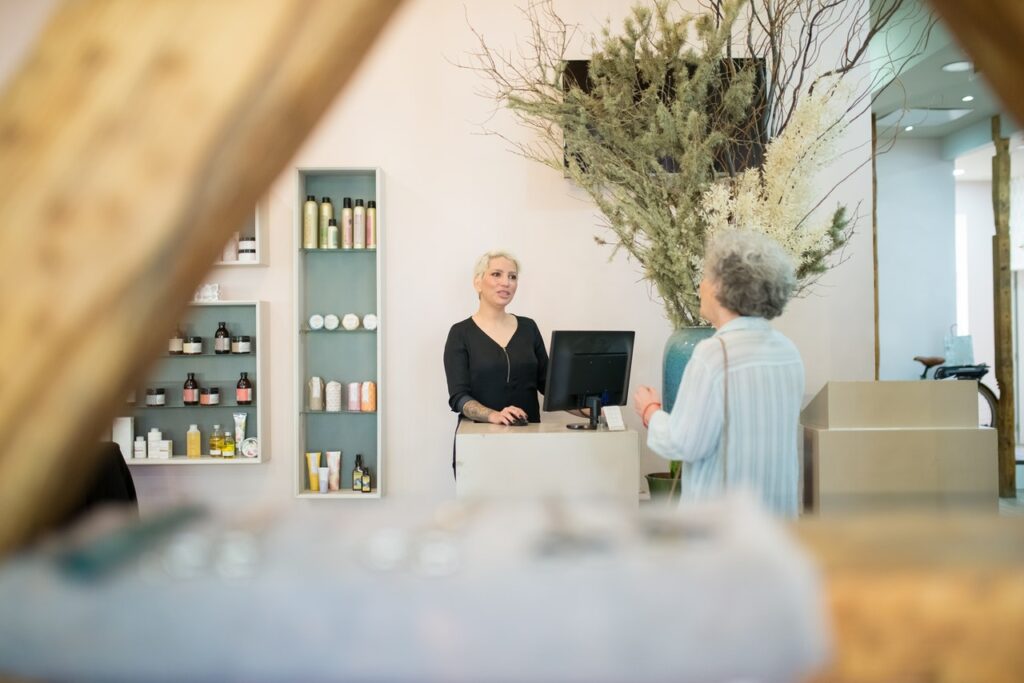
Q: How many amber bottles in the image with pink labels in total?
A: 2